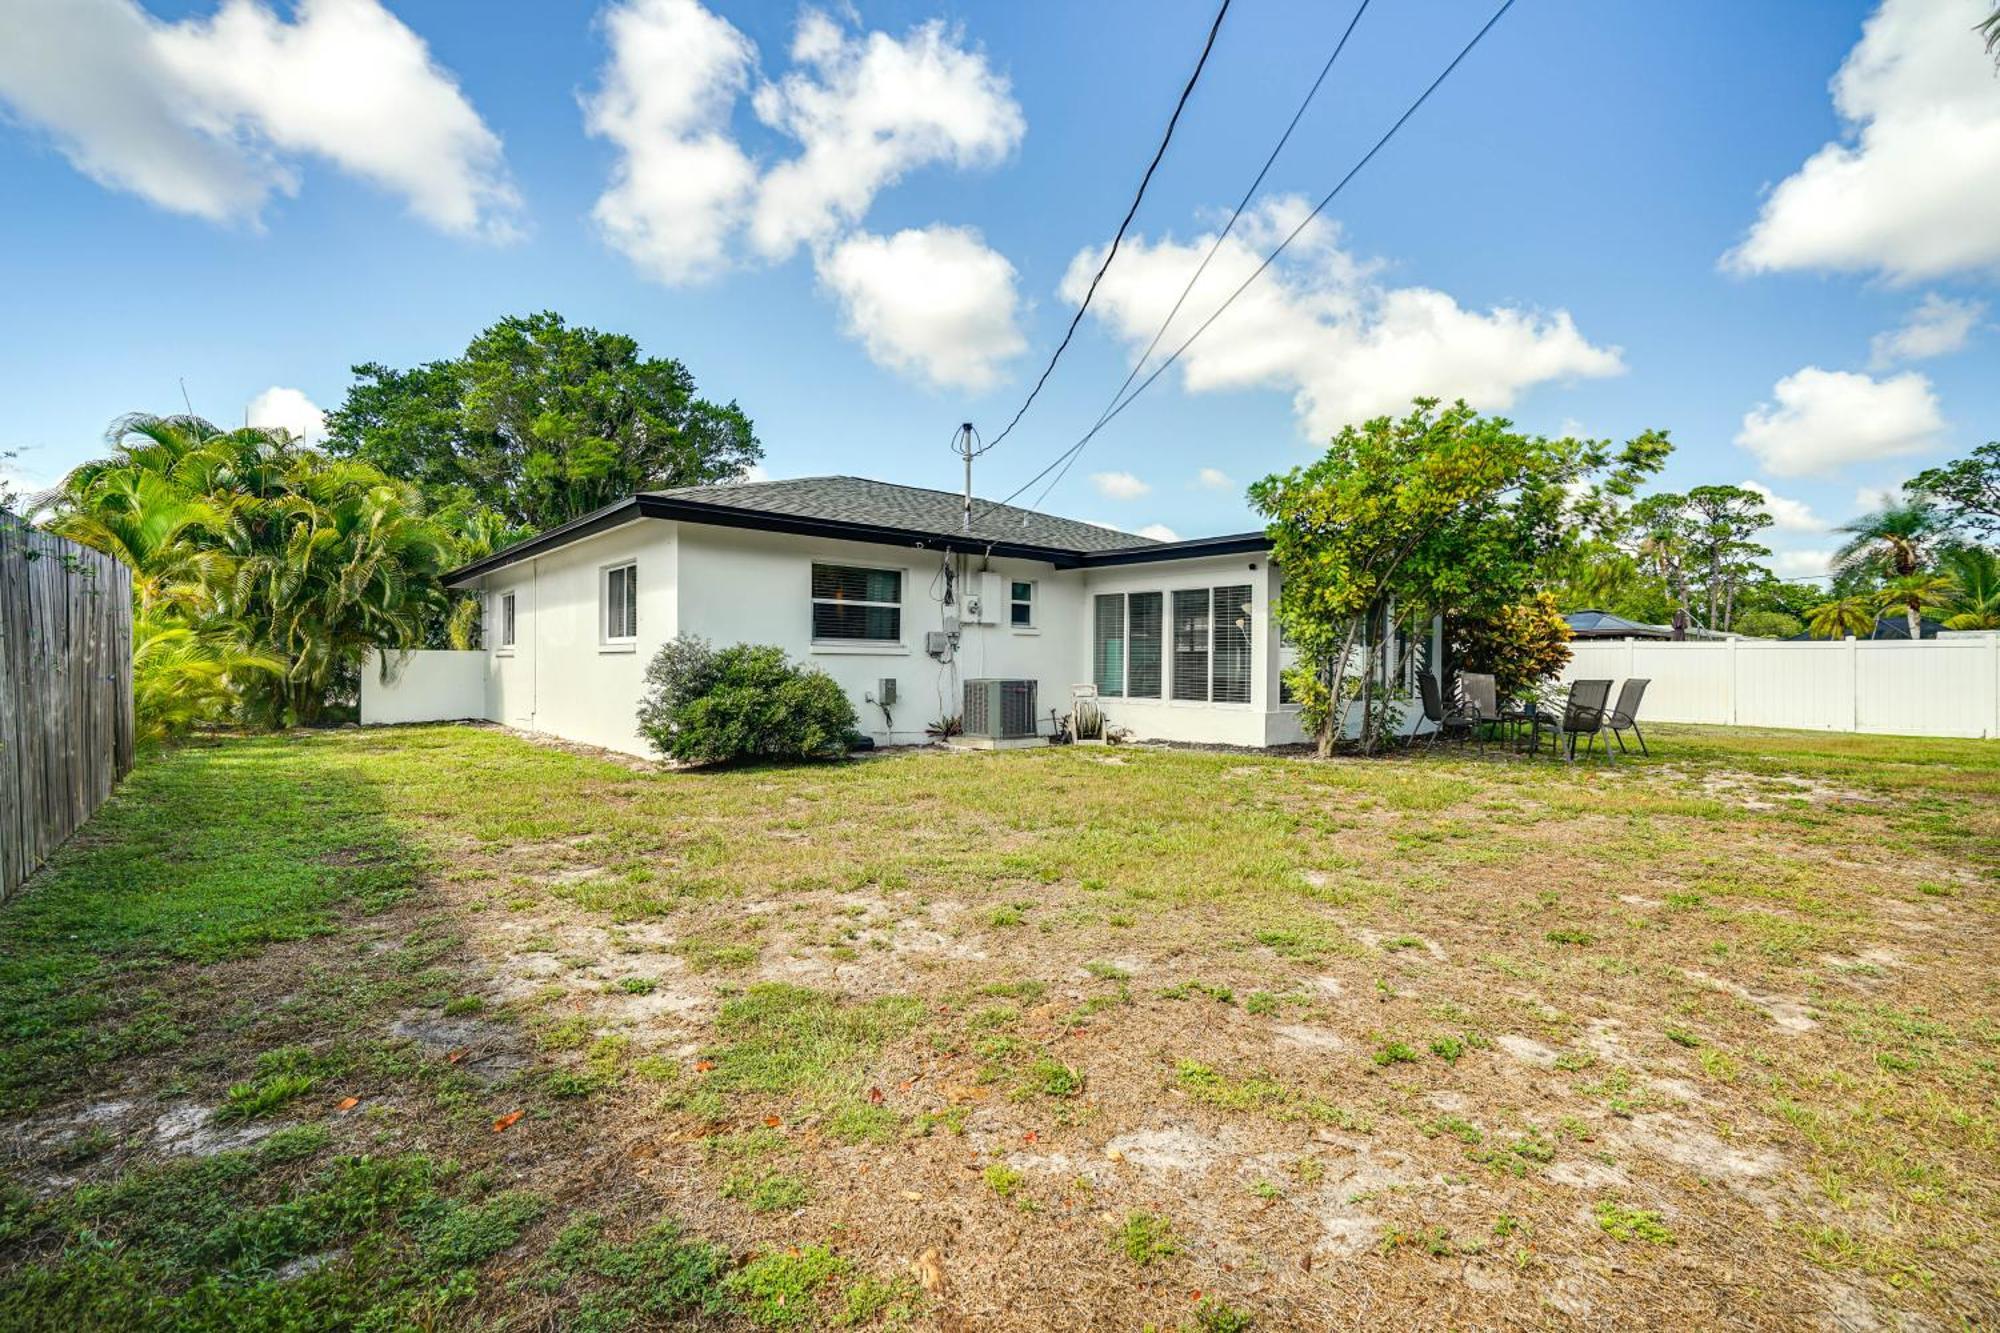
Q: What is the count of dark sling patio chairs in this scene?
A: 4